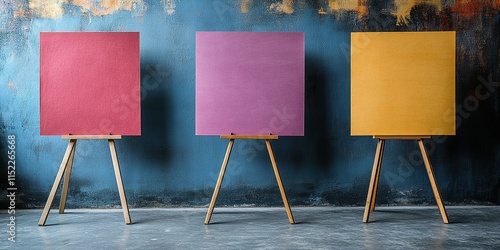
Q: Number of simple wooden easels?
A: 3